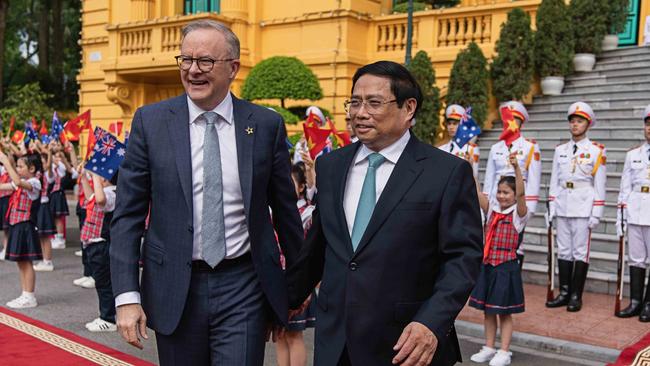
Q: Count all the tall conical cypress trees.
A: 6